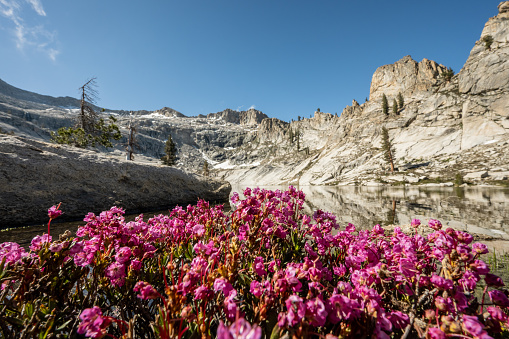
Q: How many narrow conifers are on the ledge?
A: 3